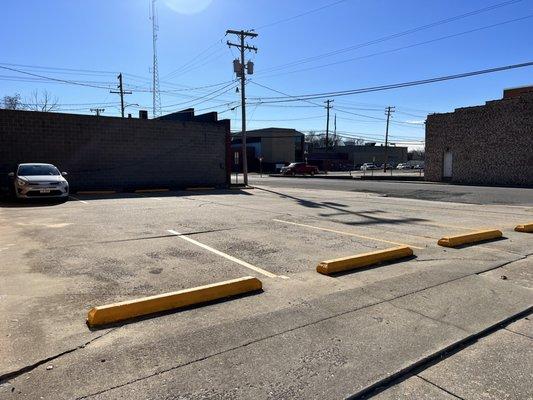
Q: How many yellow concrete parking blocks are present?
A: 7